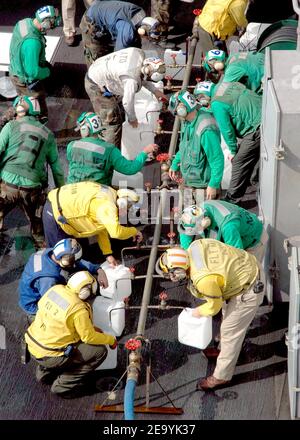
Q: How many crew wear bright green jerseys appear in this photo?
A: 7